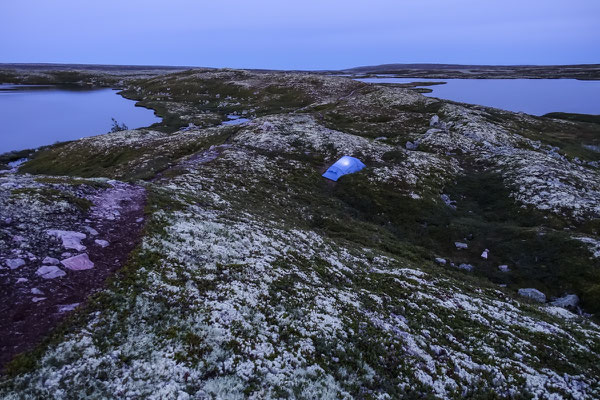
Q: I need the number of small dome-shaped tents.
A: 1